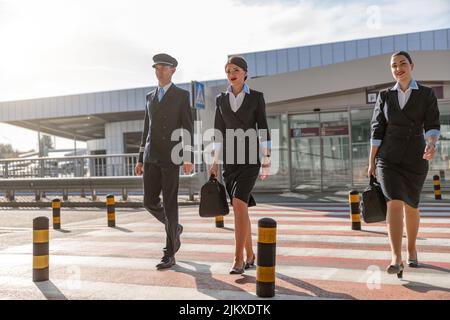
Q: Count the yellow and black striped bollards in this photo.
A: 7